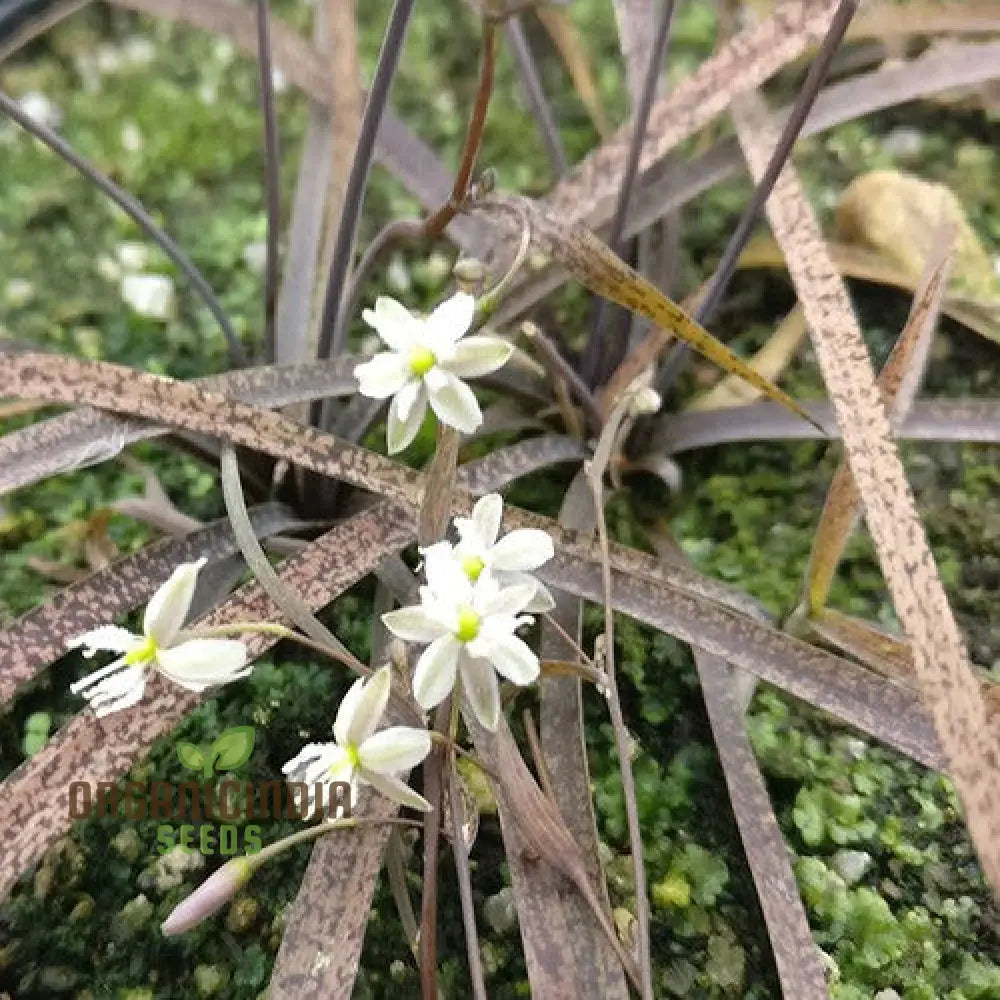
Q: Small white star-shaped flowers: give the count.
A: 5